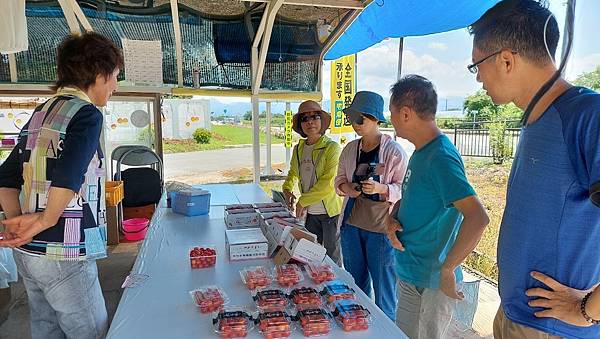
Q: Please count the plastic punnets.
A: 12